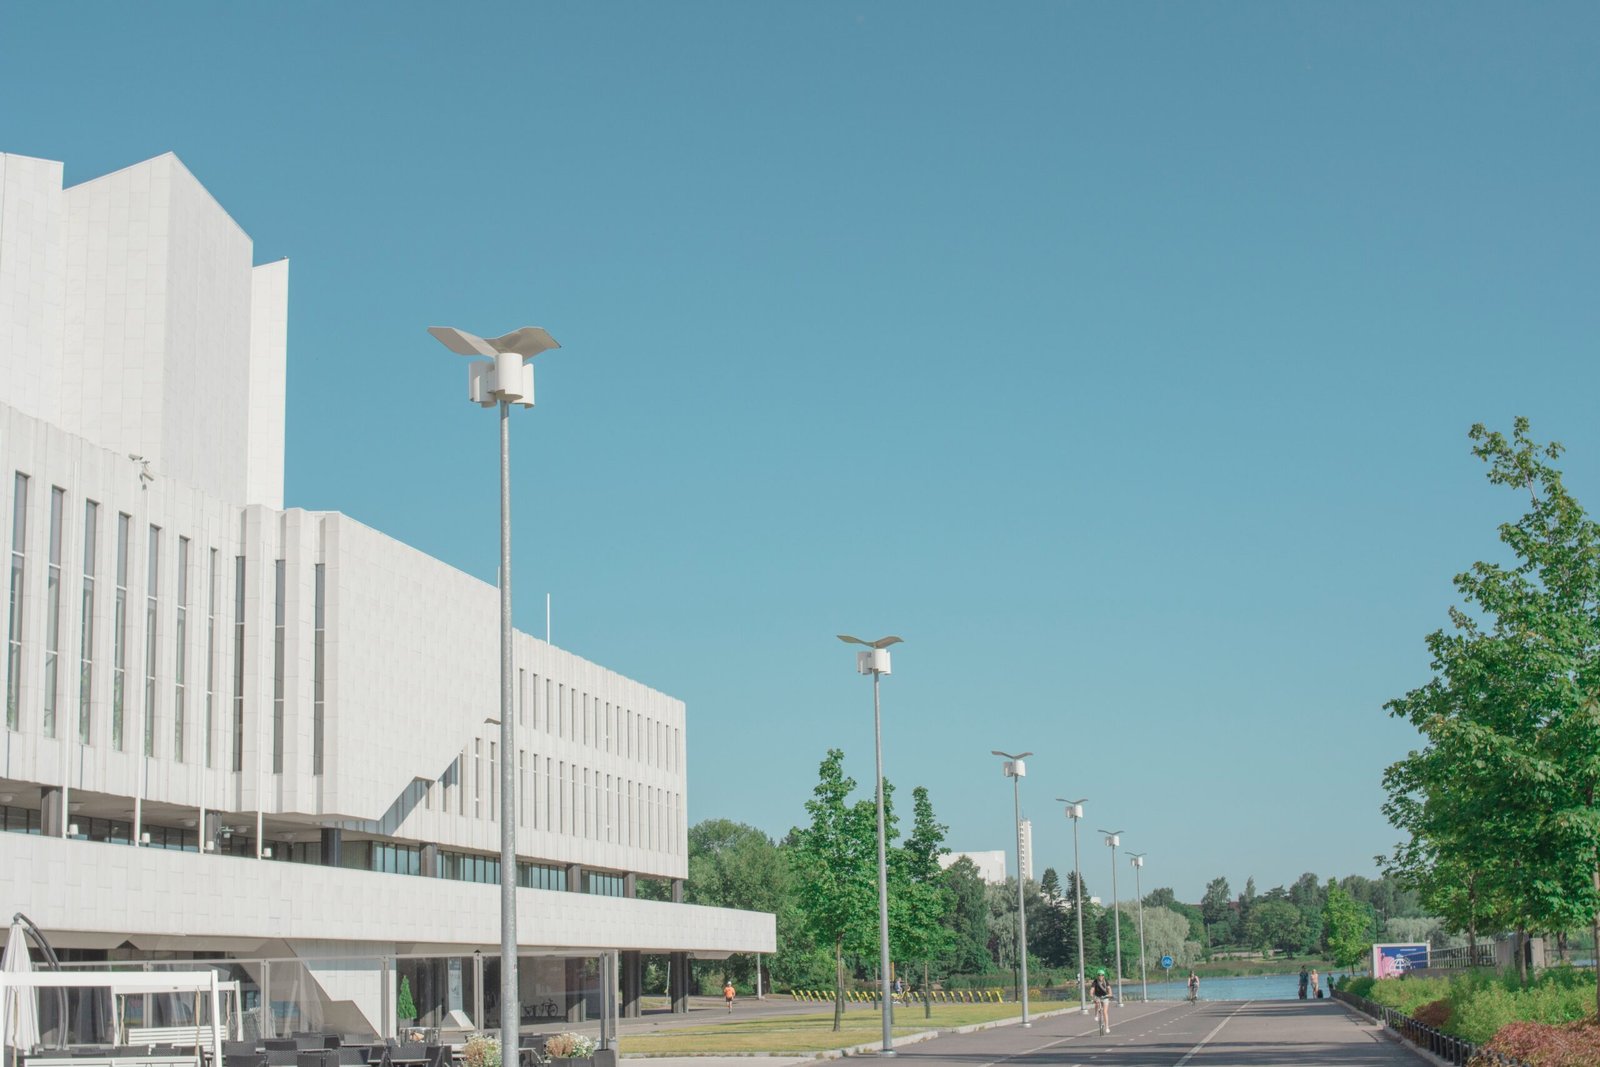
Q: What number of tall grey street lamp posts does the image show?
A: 6